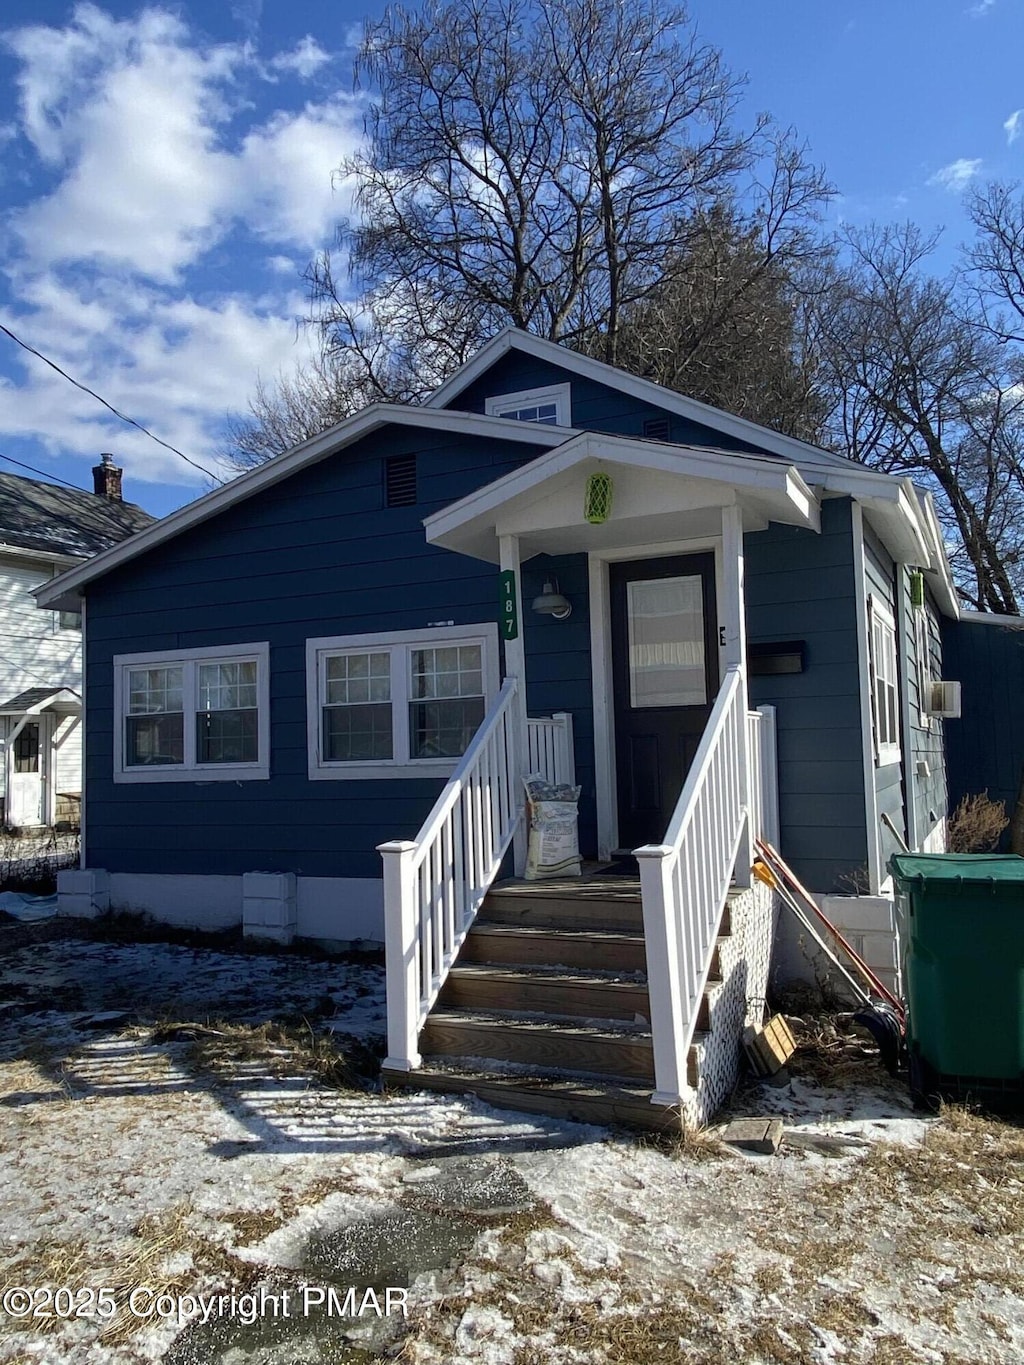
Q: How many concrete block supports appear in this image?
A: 3